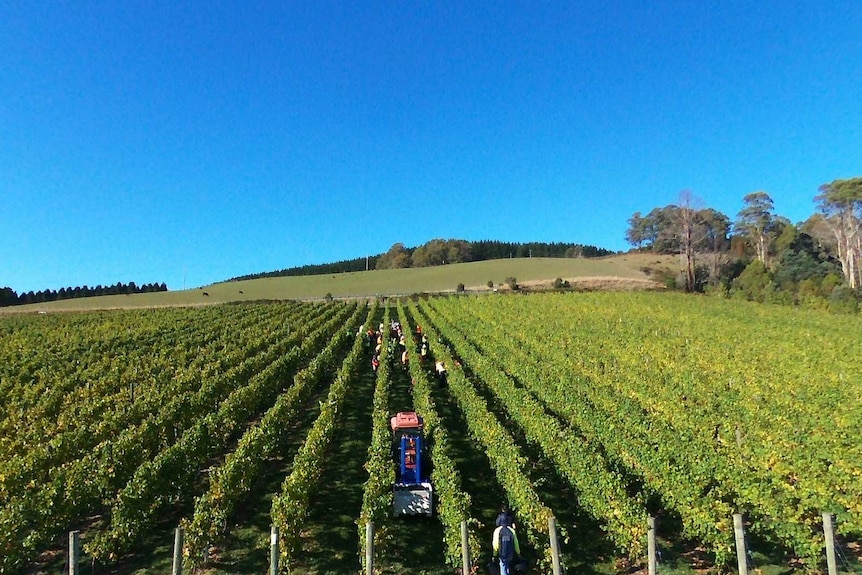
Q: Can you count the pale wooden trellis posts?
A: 9